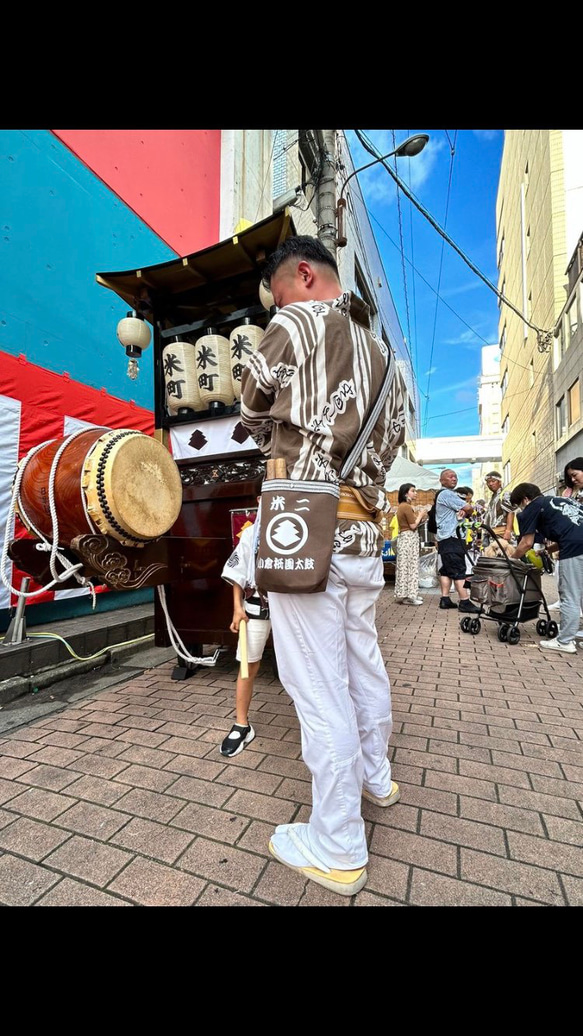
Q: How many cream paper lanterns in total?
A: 5